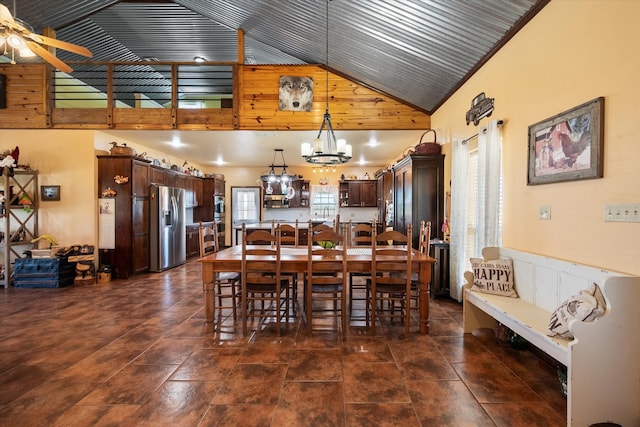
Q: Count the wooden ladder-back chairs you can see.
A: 8